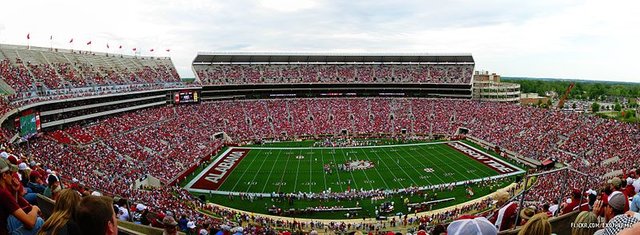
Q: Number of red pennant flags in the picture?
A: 9